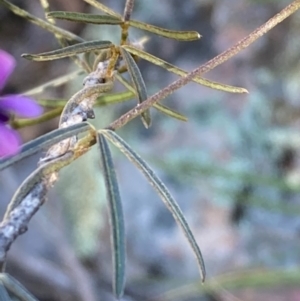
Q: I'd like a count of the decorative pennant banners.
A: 0